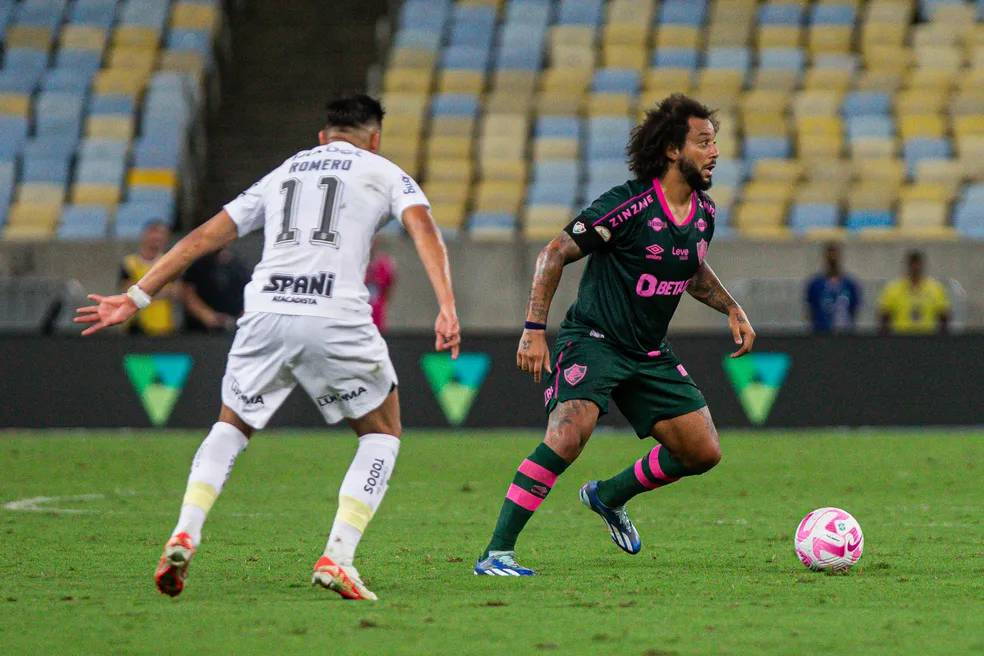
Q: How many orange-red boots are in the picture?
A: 2